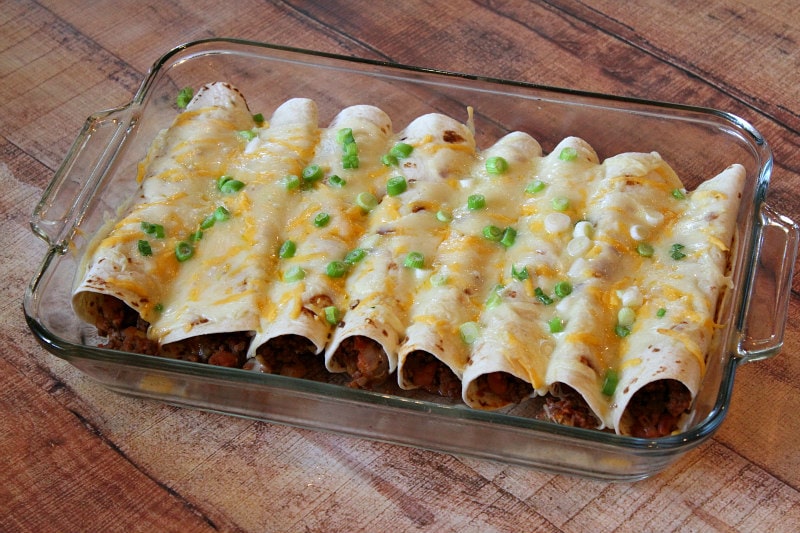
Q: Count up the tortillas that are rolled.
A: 8